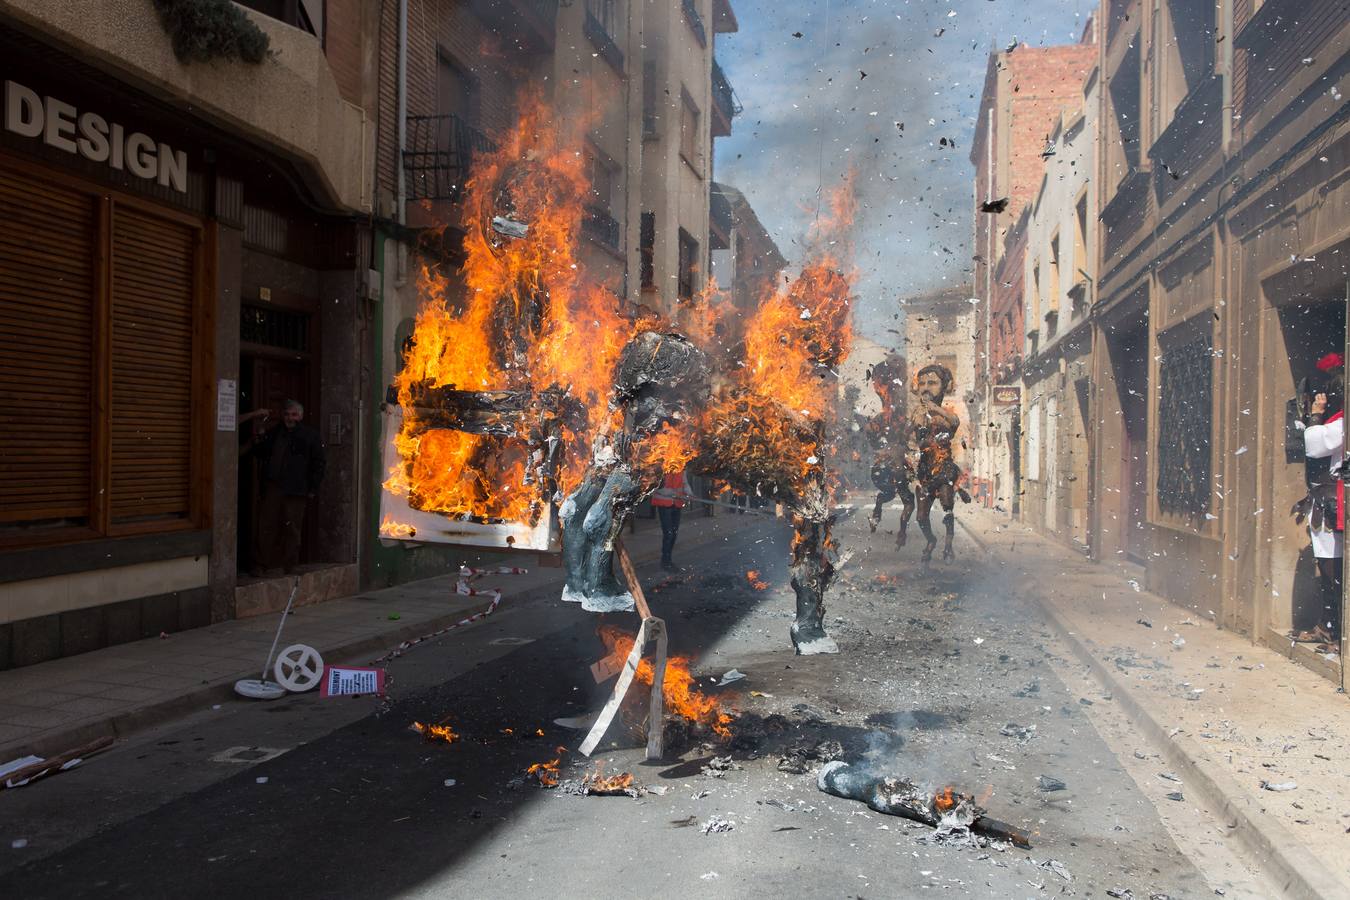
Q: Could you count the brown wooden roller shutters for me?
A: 2